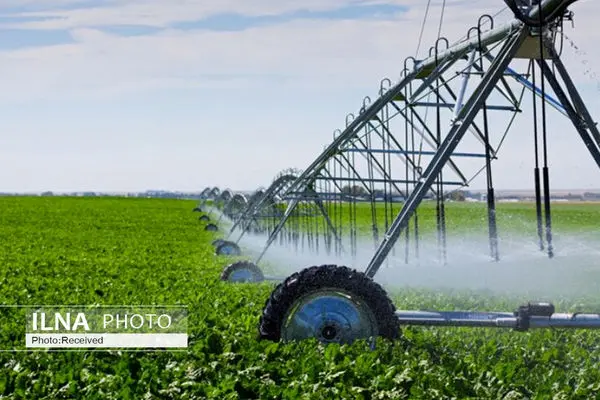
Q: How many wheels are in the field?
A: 7